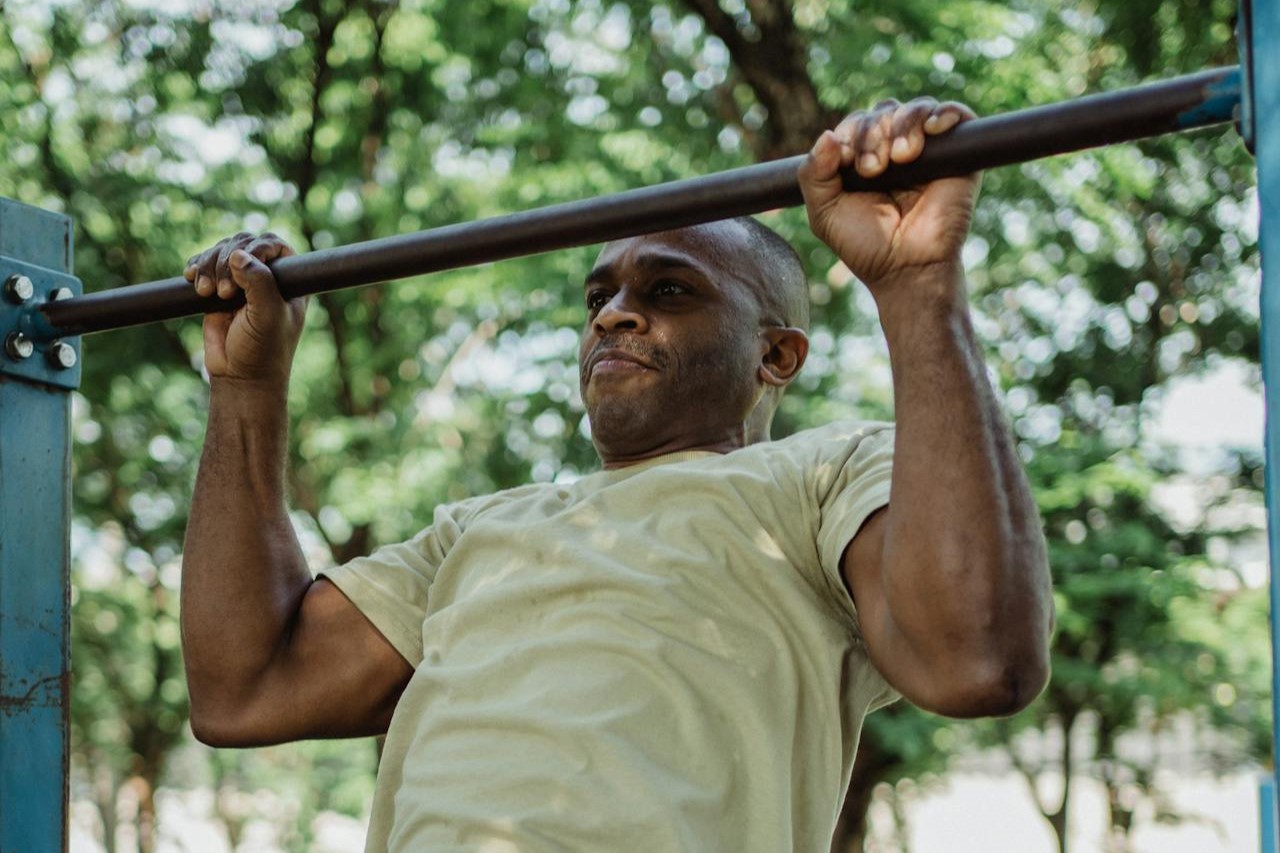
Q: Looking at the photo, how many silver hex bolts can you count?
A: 4